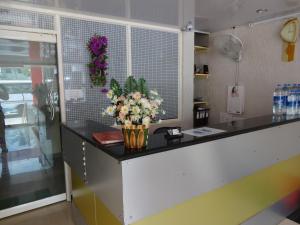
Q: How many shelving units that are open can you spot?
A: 1